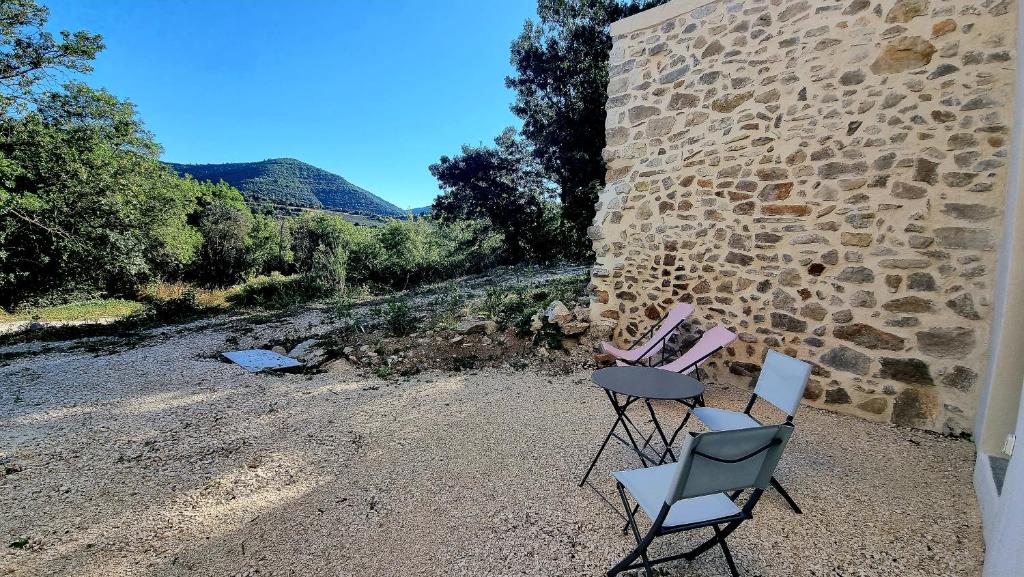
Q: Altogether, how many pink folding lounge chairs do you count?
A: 2